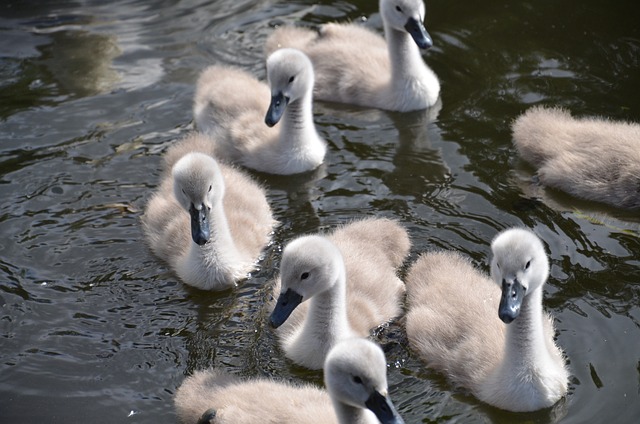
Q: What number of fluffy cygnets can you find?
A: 7